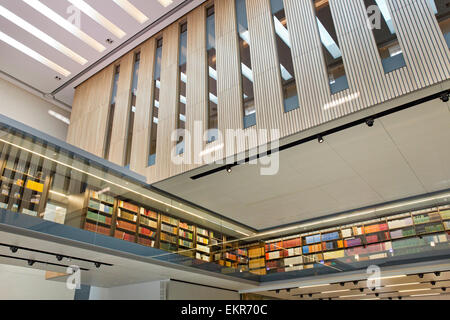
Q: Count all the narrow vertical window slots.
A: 10